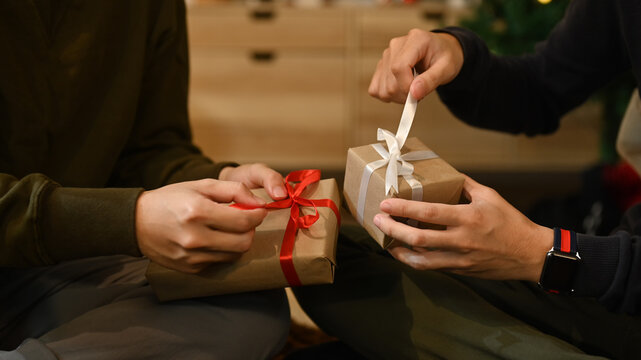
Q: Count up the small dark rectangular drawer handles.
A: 3